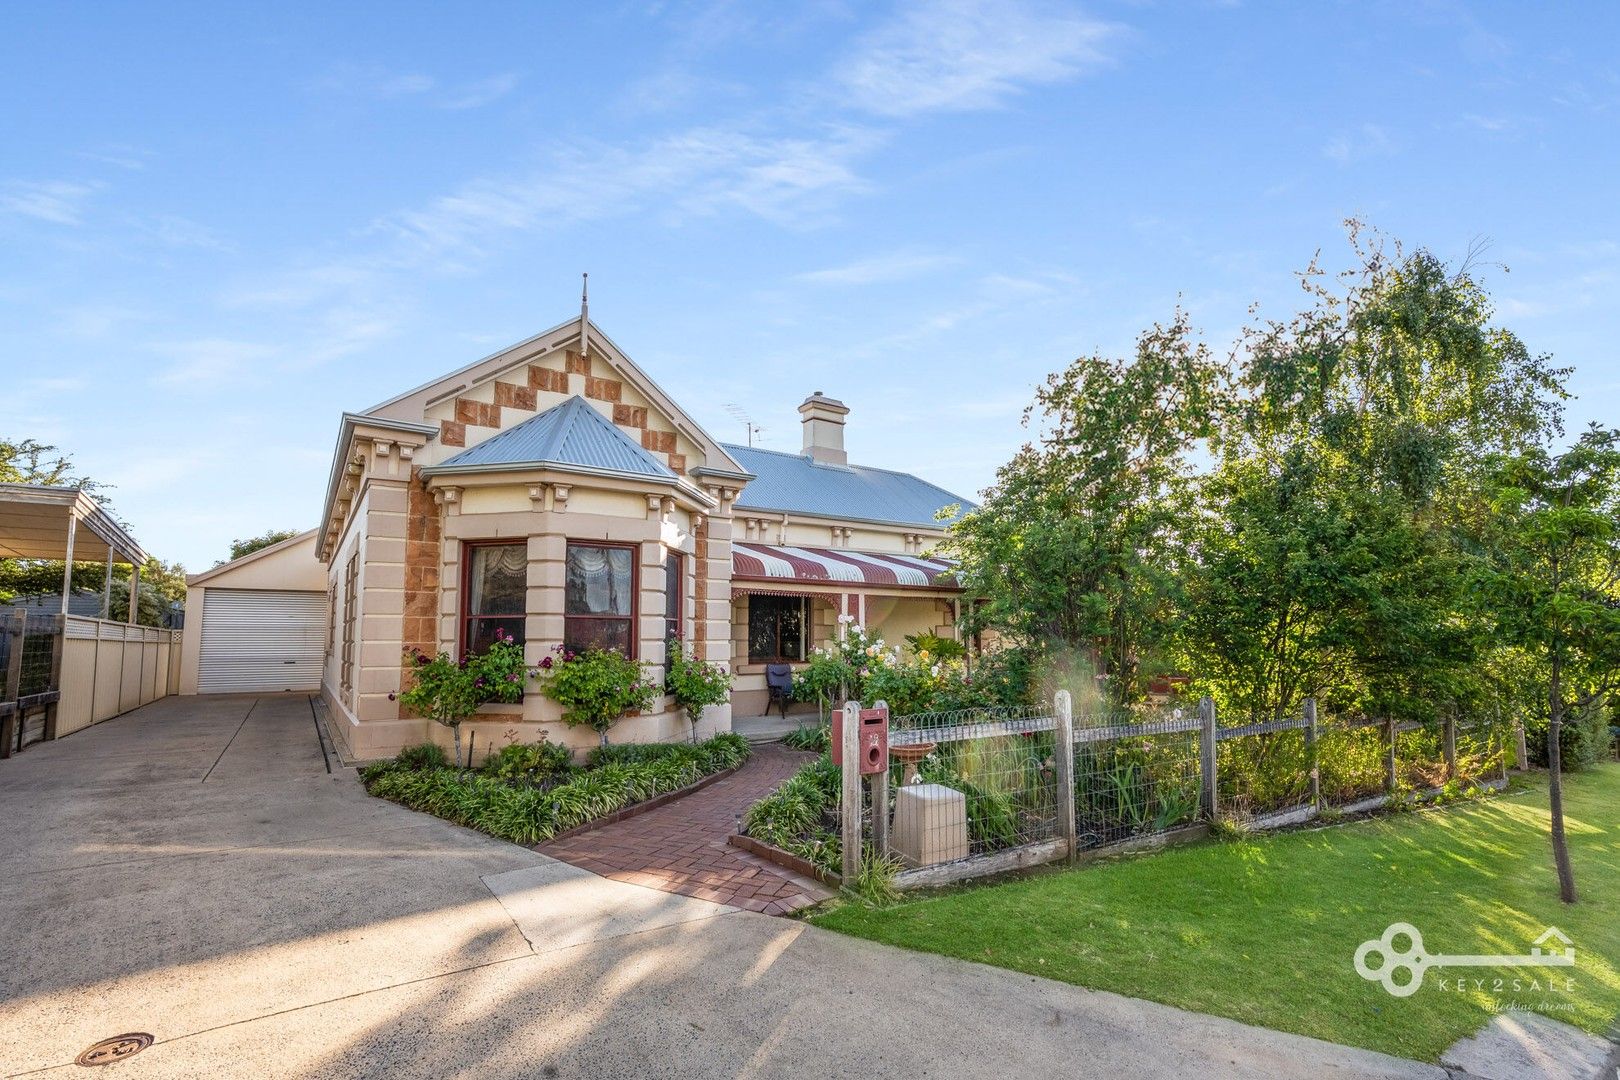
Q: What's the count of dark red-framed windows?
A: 4